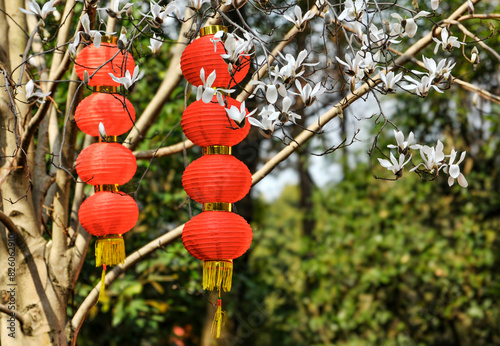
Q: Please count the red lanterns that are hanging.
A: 8